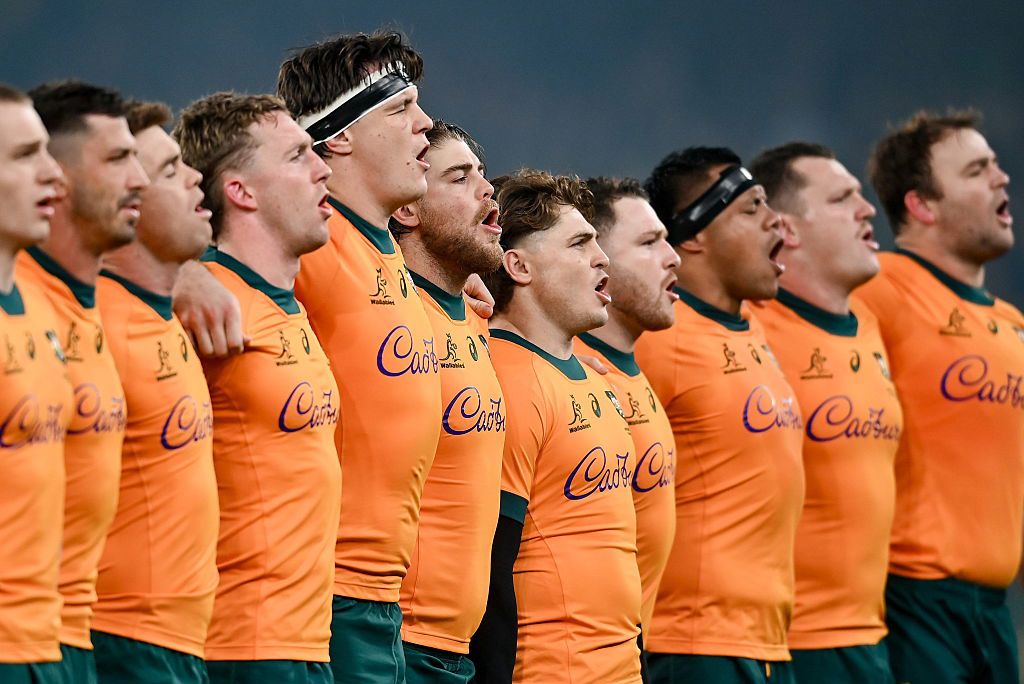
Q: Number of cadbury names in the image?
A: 11